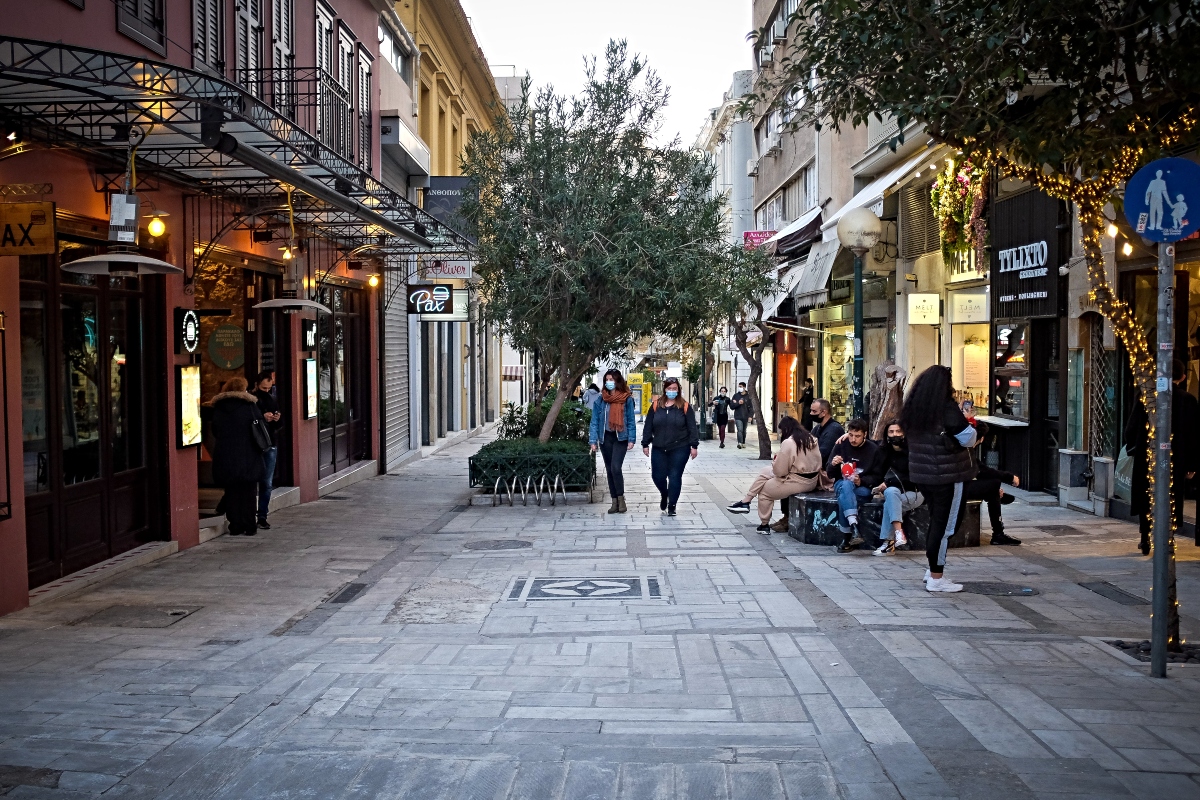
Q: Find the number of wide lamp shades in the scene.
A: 2